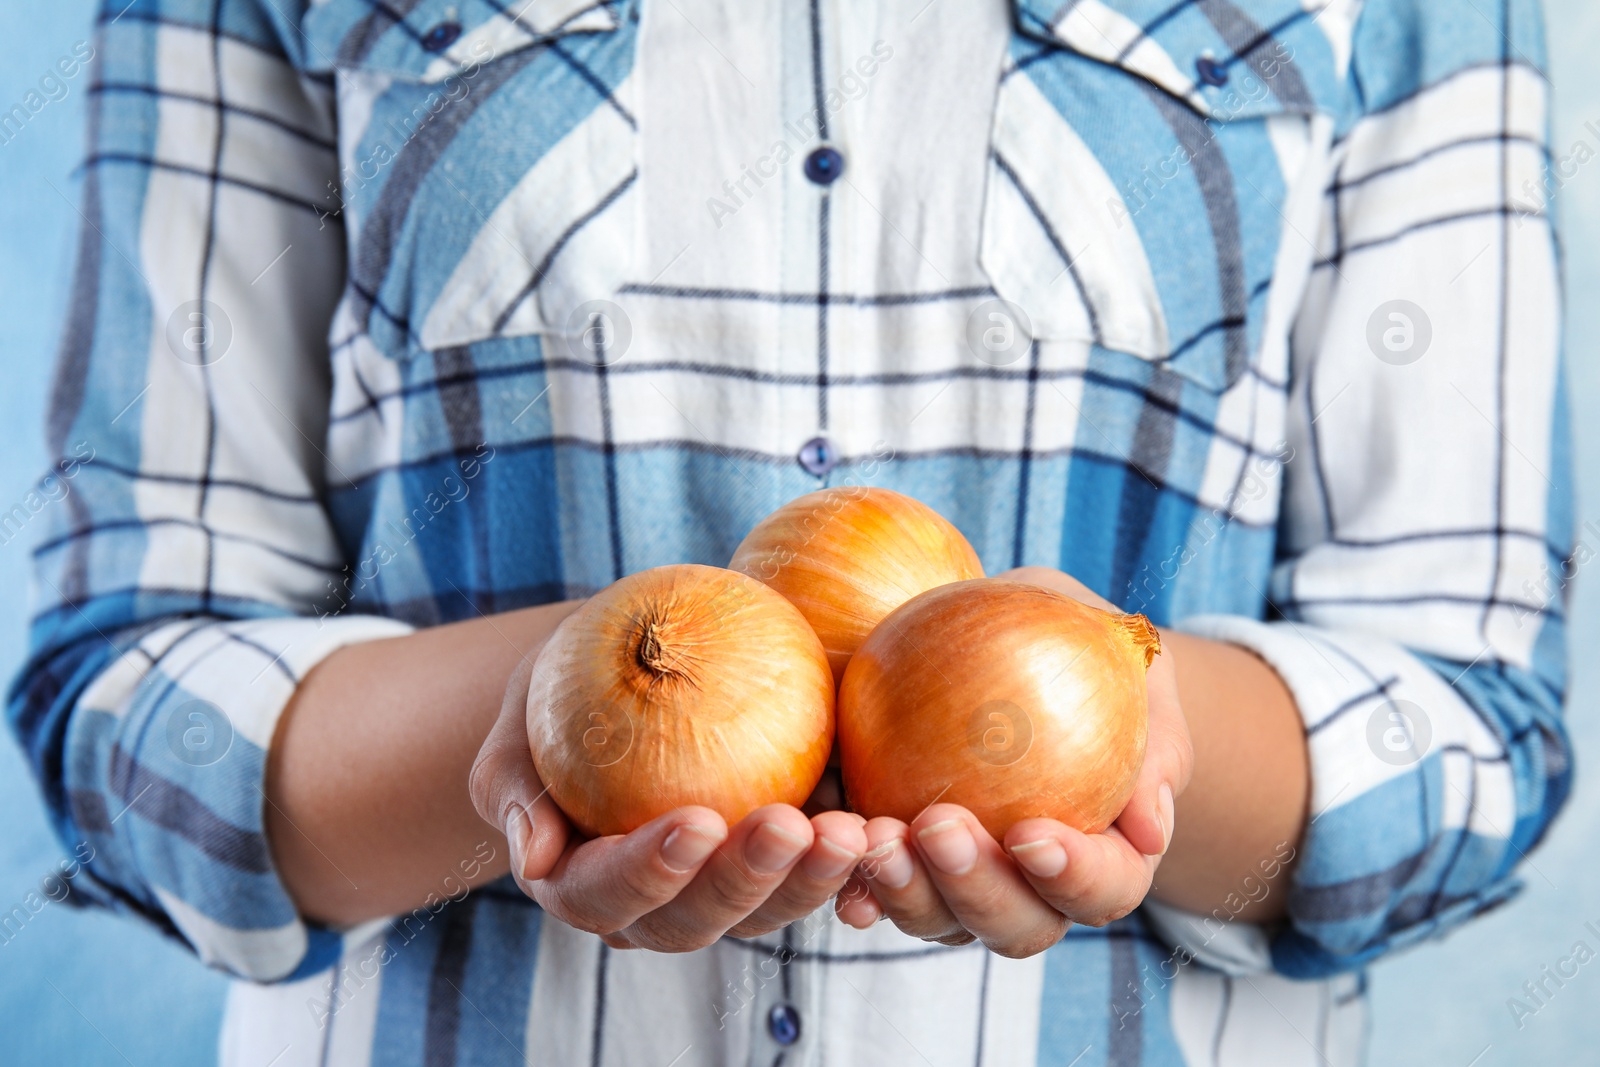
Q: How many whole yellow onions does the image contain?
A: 3